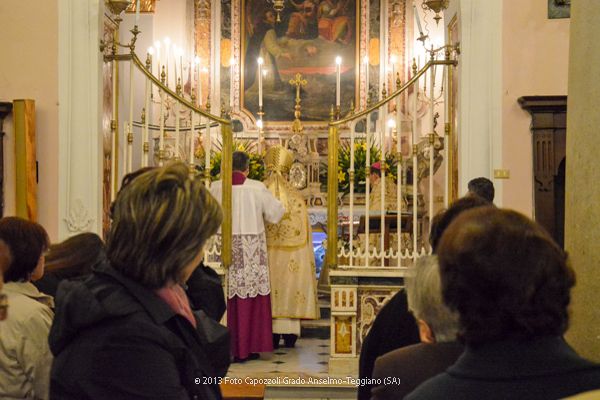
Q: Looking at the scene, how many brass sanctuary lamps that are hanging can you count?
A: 3